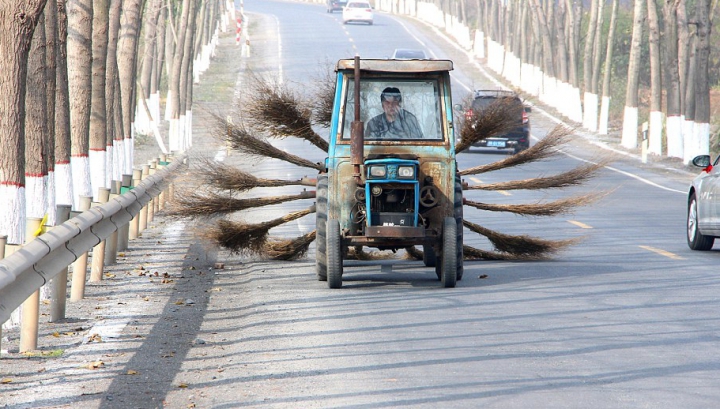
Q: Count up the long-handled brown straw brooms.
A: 13